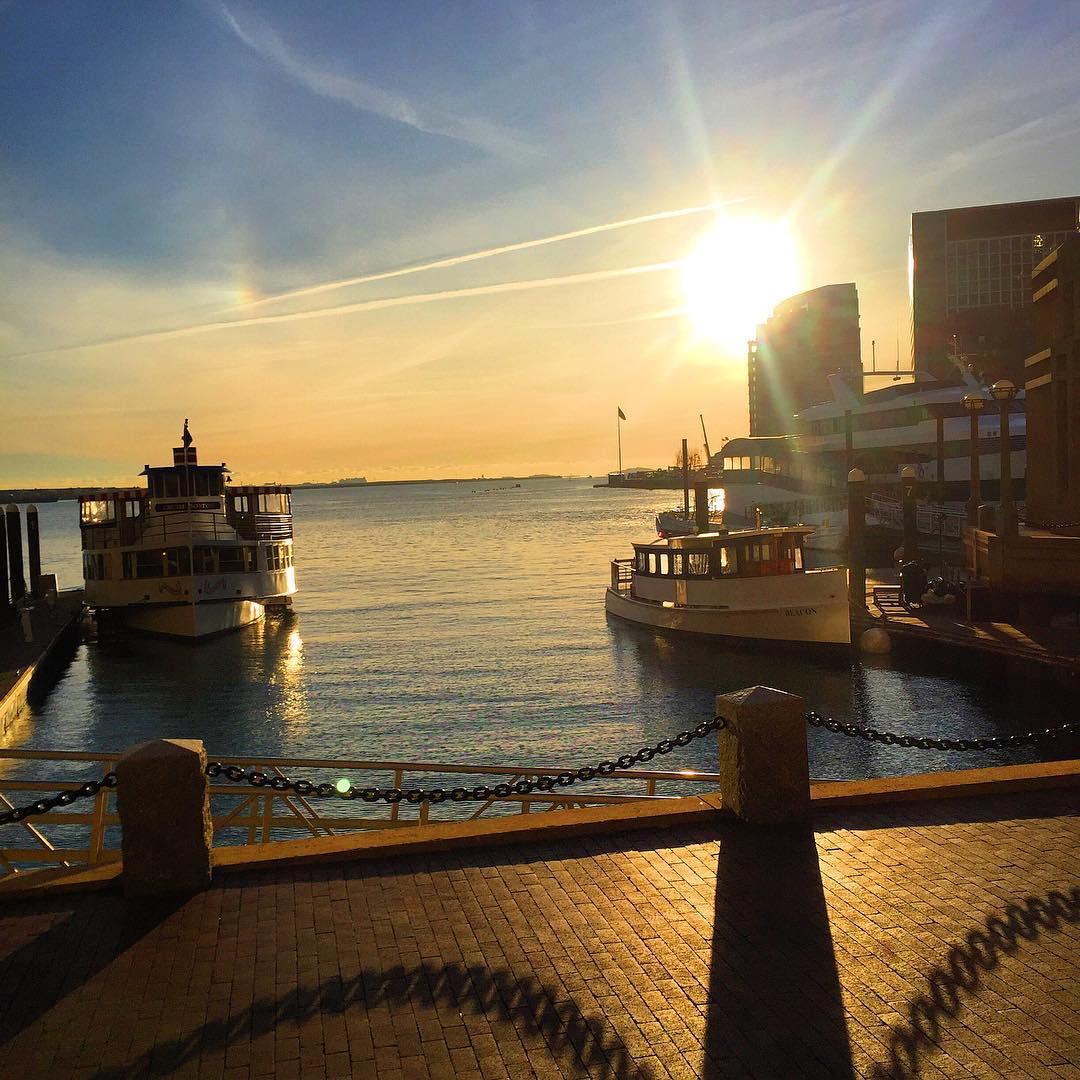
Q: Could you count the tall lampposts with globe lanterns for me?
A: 2